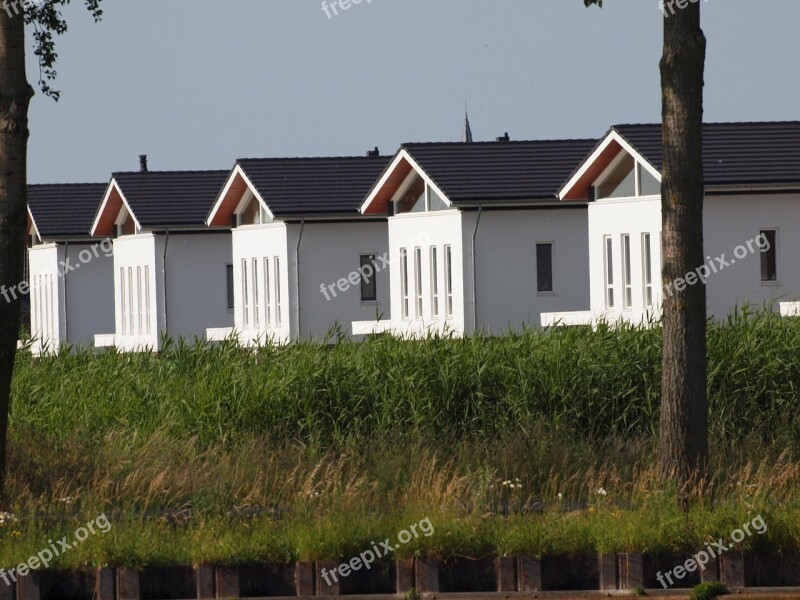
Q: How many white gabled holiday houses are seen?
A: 5